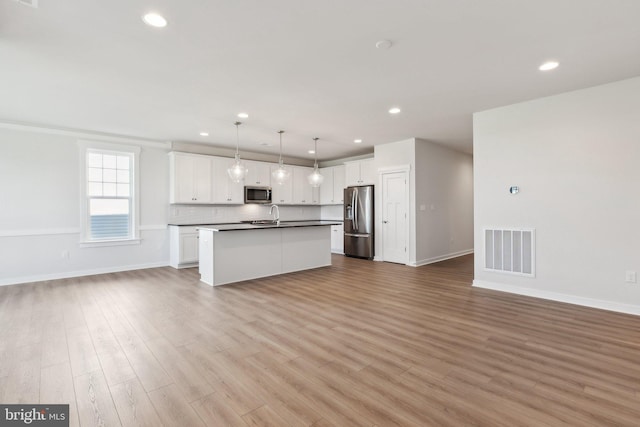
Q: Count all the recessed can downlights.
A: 7